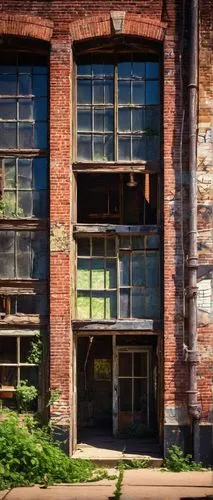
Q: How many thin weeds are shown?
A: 1